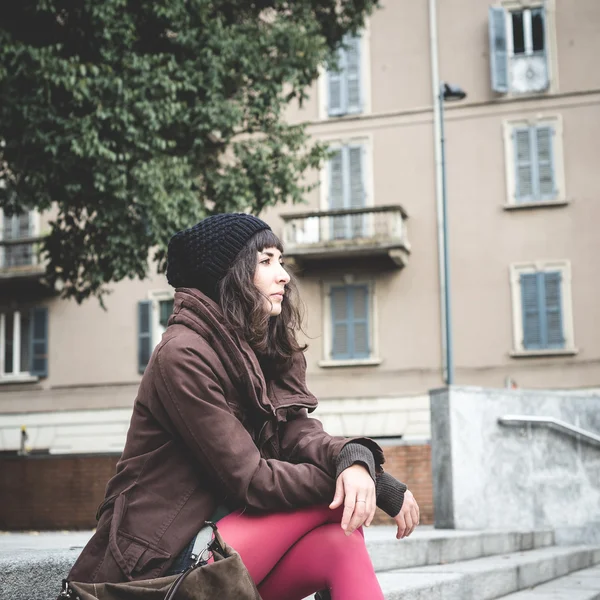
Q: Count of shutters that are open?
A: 3